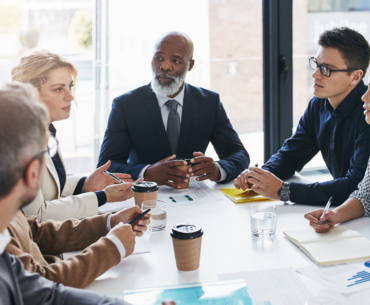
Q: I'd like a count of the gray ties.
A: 1